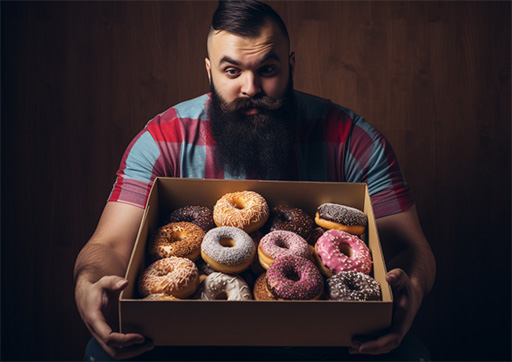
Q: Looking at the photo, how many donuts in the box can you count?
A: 14